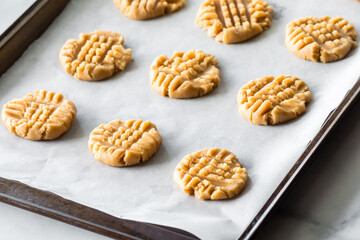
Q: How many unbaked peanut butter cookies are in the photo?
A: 9